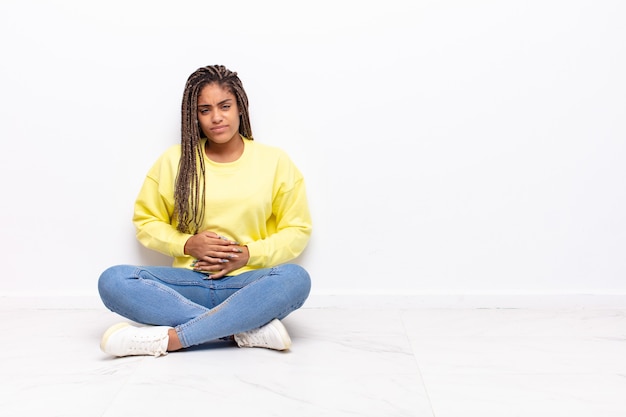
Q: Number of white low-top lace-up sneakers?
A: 2